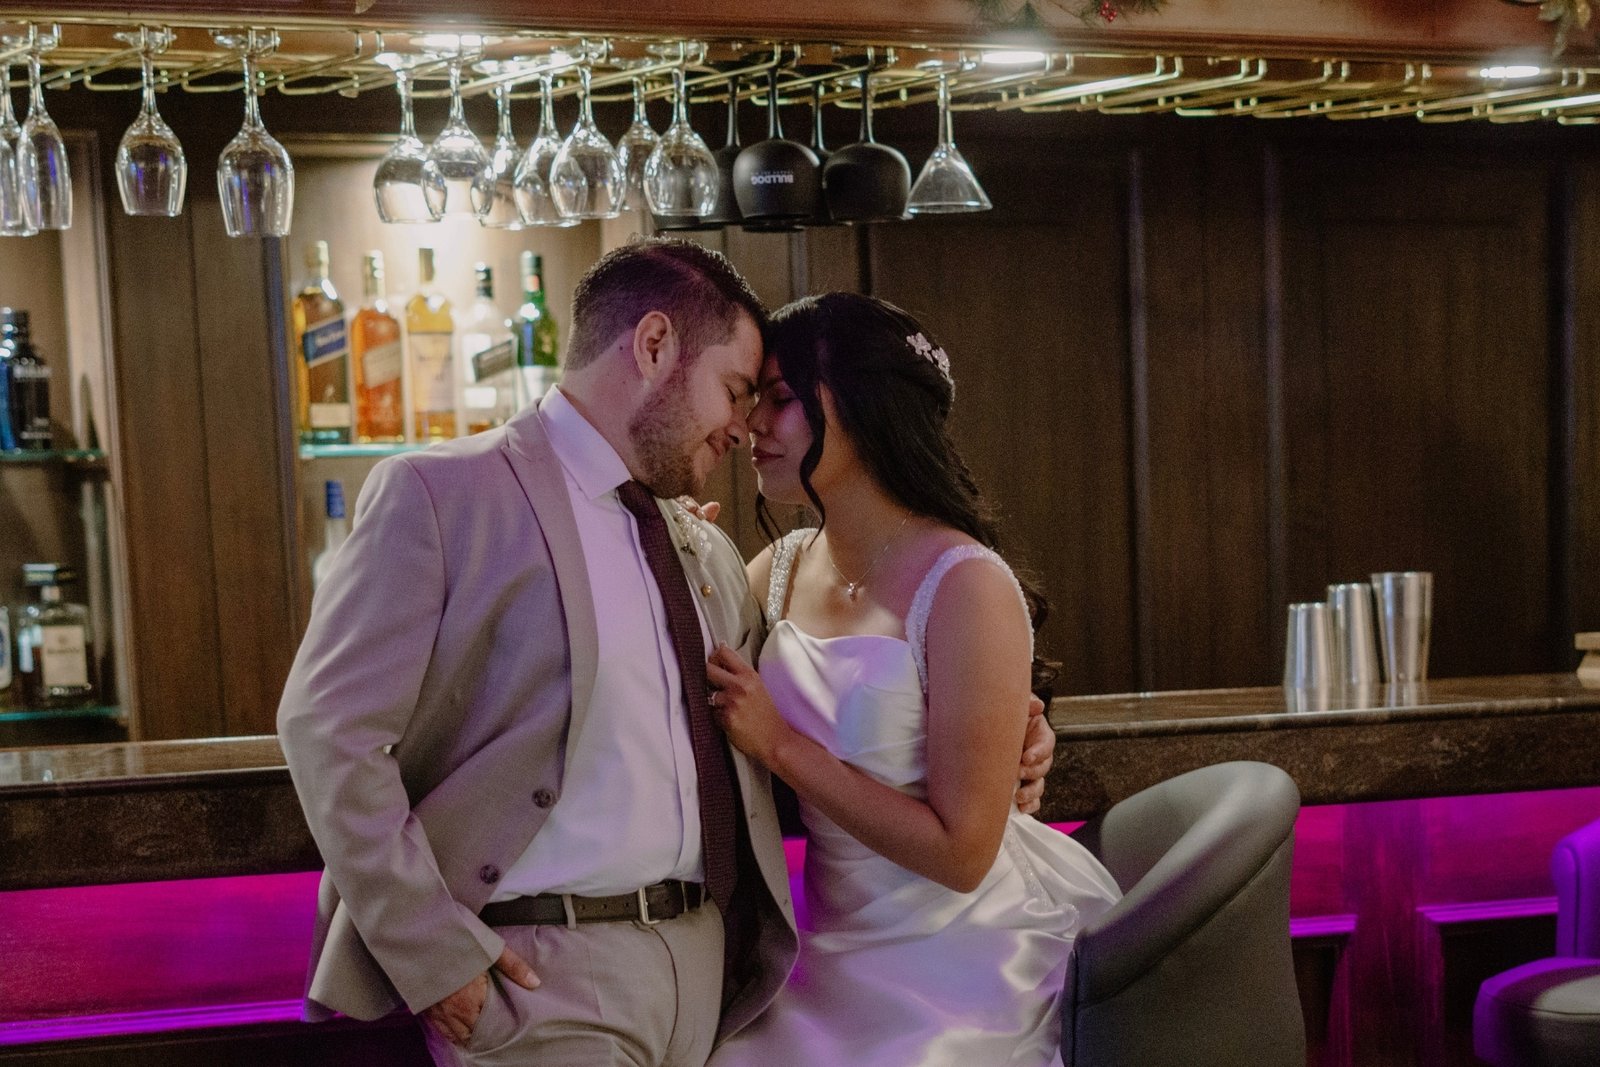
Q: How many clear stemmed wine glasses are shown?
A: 11